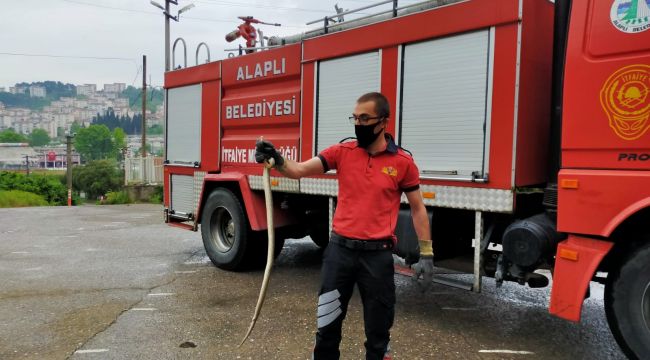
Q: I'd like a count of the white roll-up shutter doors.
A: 4